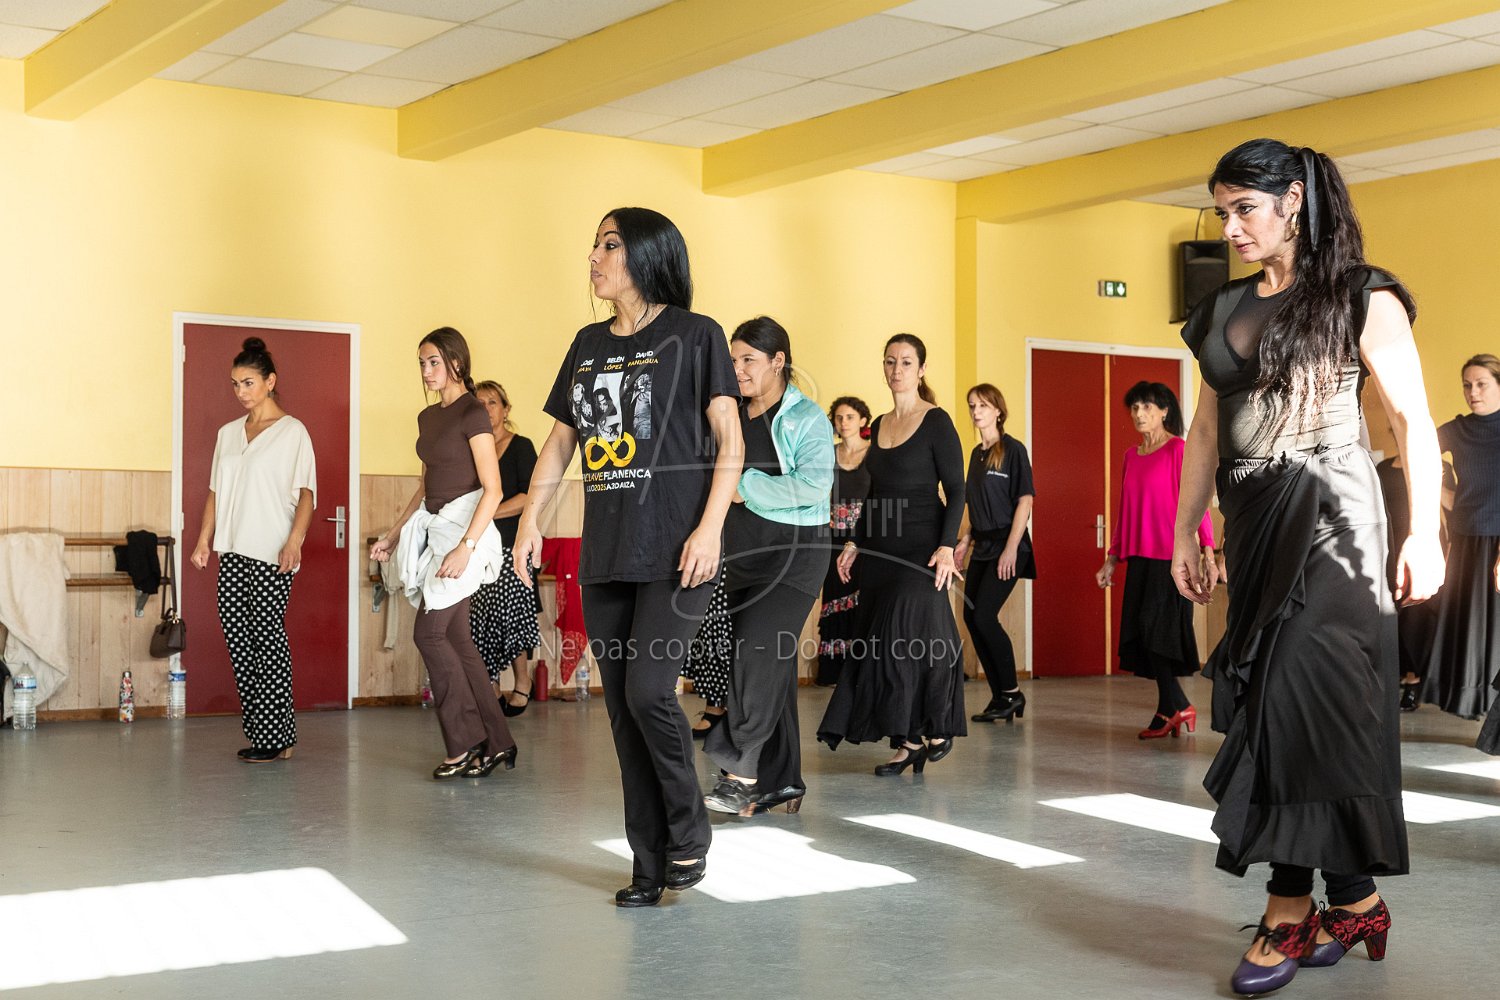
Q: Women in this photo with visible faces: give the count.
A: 11